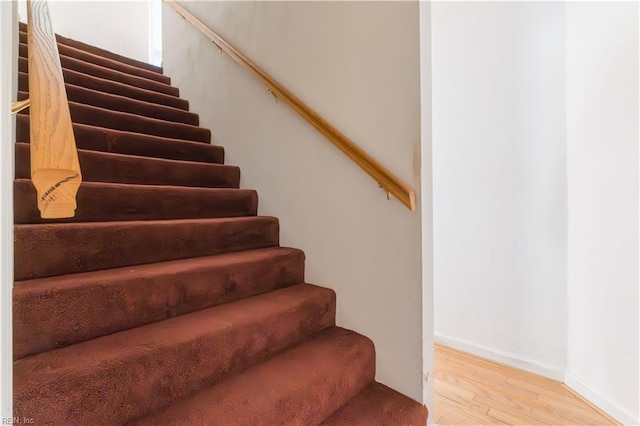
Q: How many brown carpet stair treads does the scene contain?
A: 14